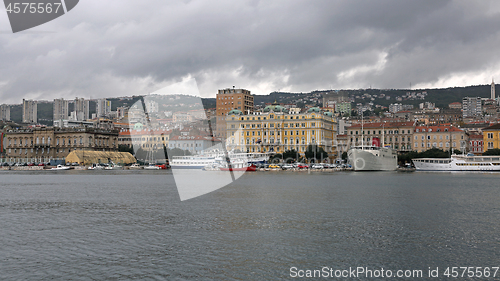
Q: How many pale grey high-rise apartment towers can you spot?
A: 5